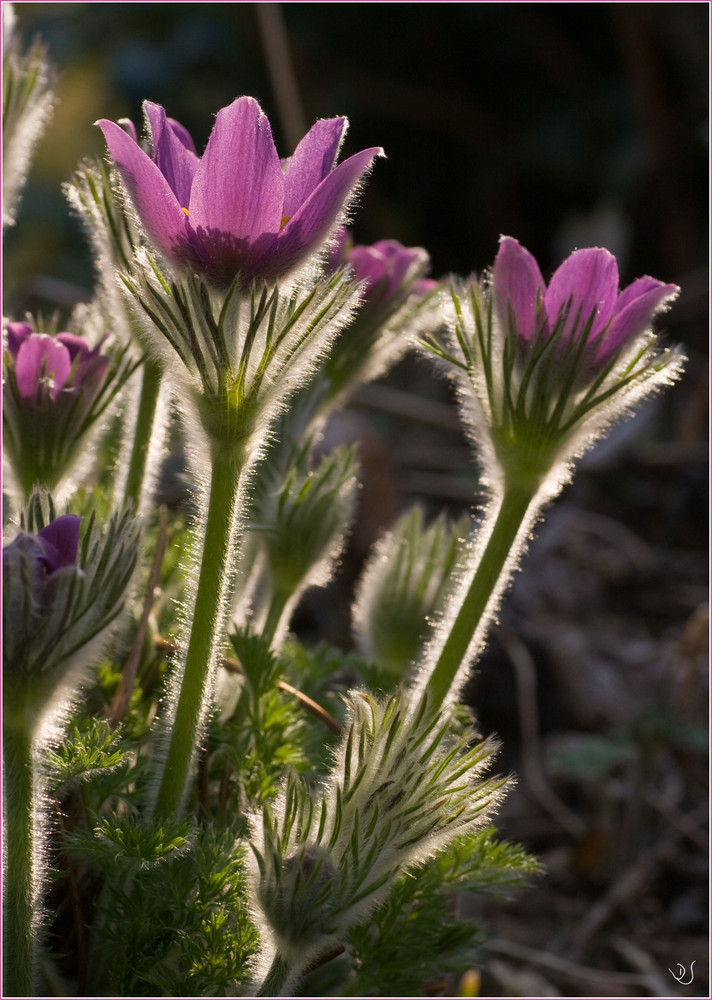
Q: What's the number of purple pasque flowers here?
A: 5